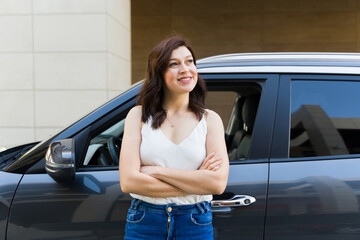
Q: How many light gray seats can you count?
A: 0